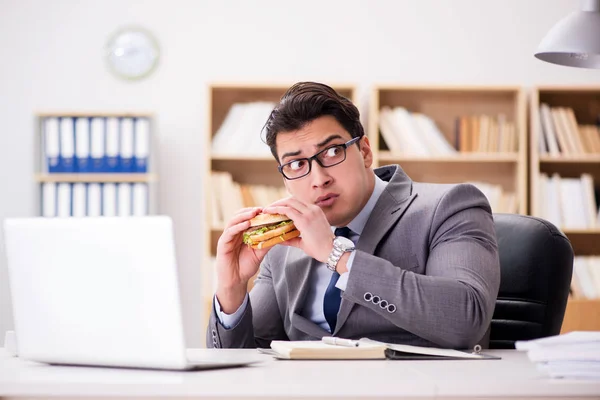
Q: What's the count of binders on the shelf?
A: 14